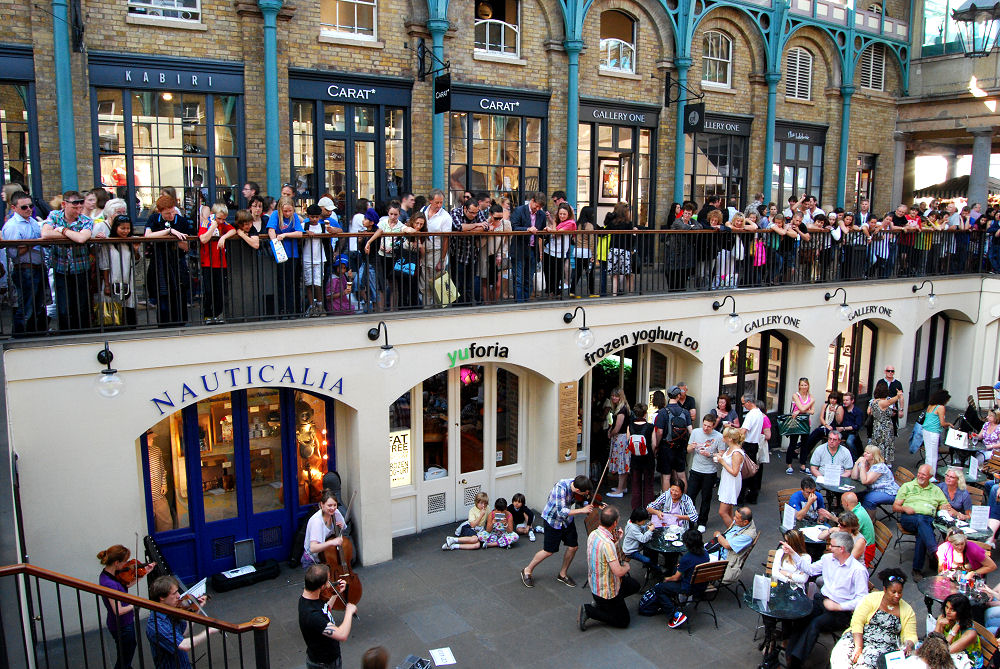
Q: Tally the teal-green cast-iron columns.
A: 7